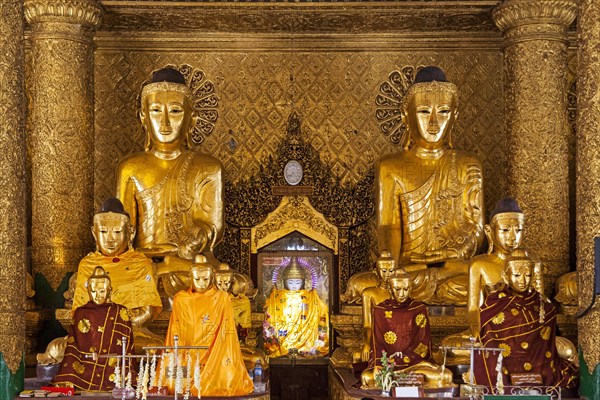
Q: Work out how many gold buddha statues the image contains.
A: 10